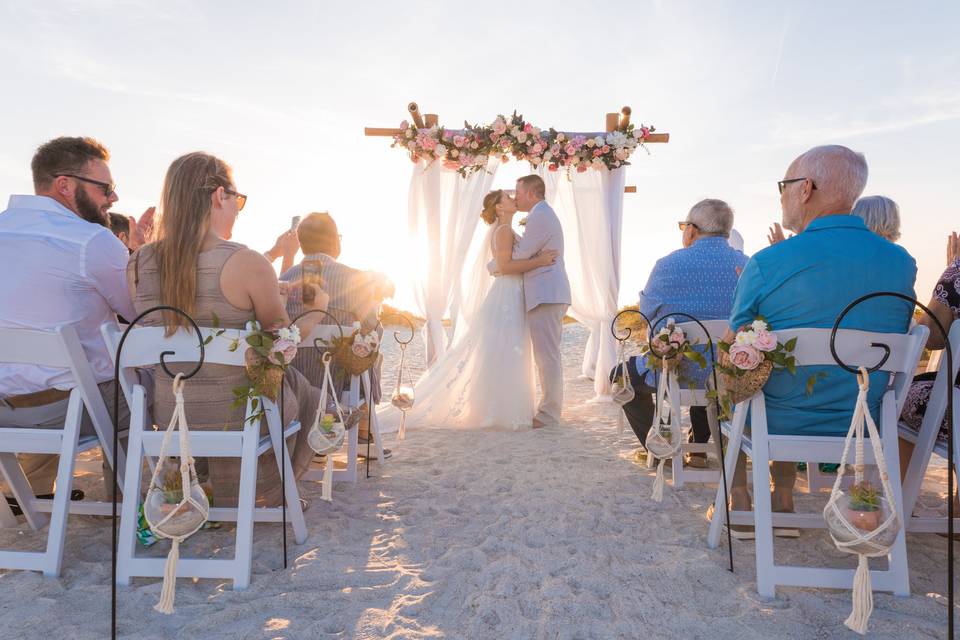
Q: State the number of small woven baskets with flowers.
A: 4